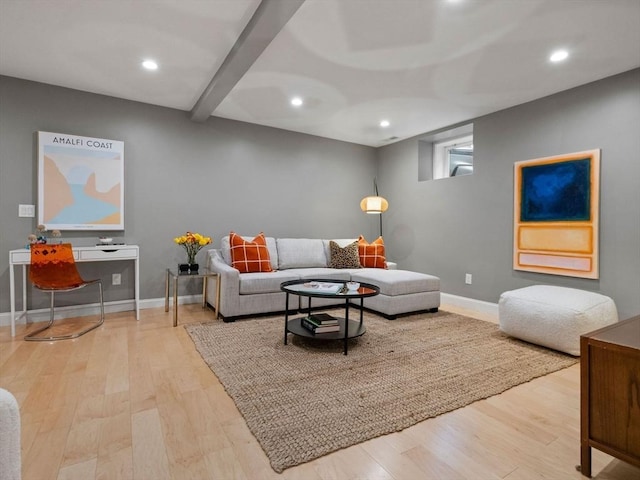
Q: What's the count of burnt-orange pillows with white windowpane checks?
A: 2